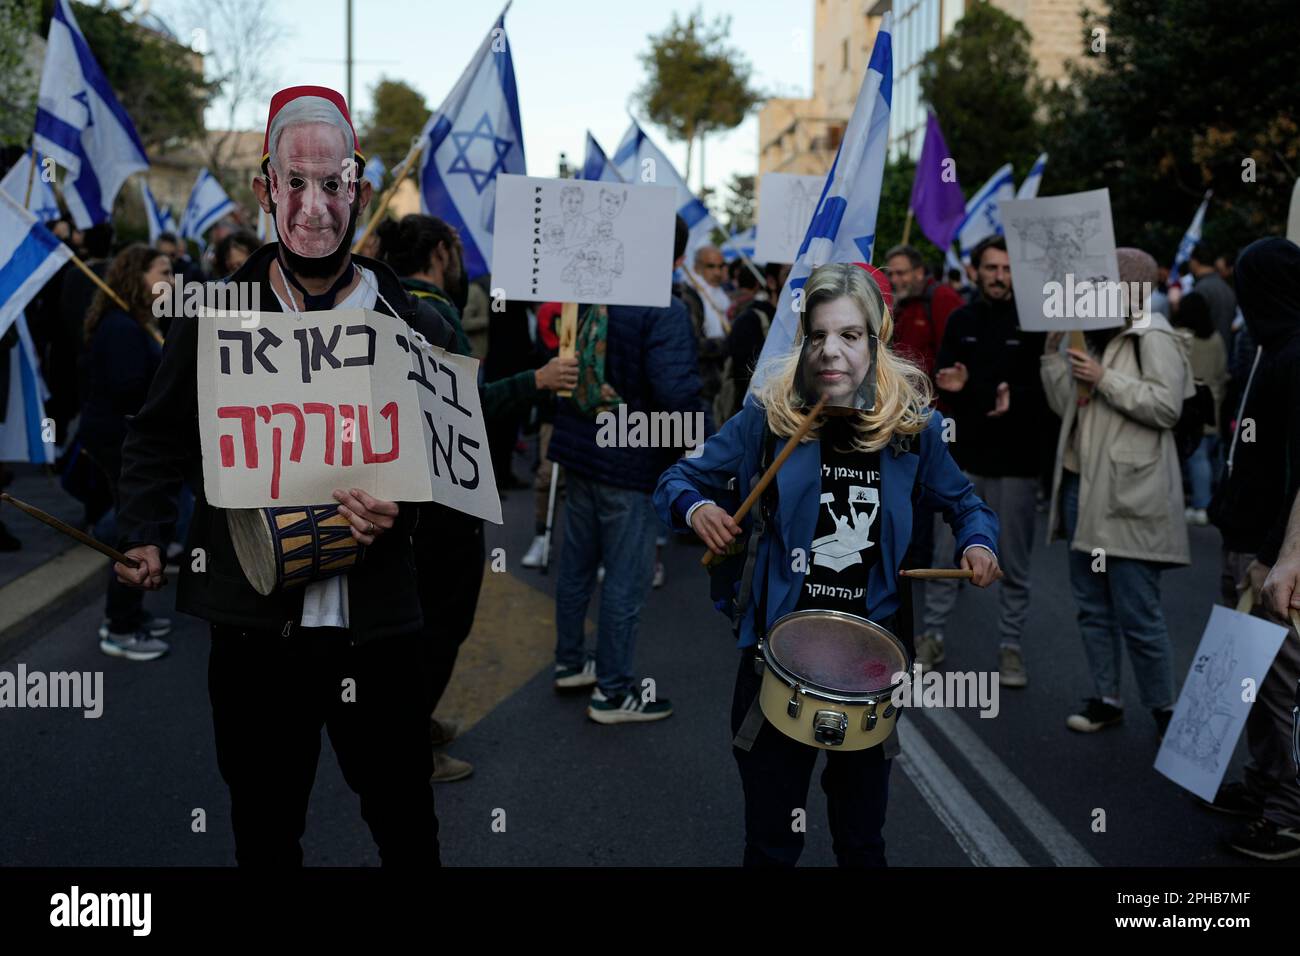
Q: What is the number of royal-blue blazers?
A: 1